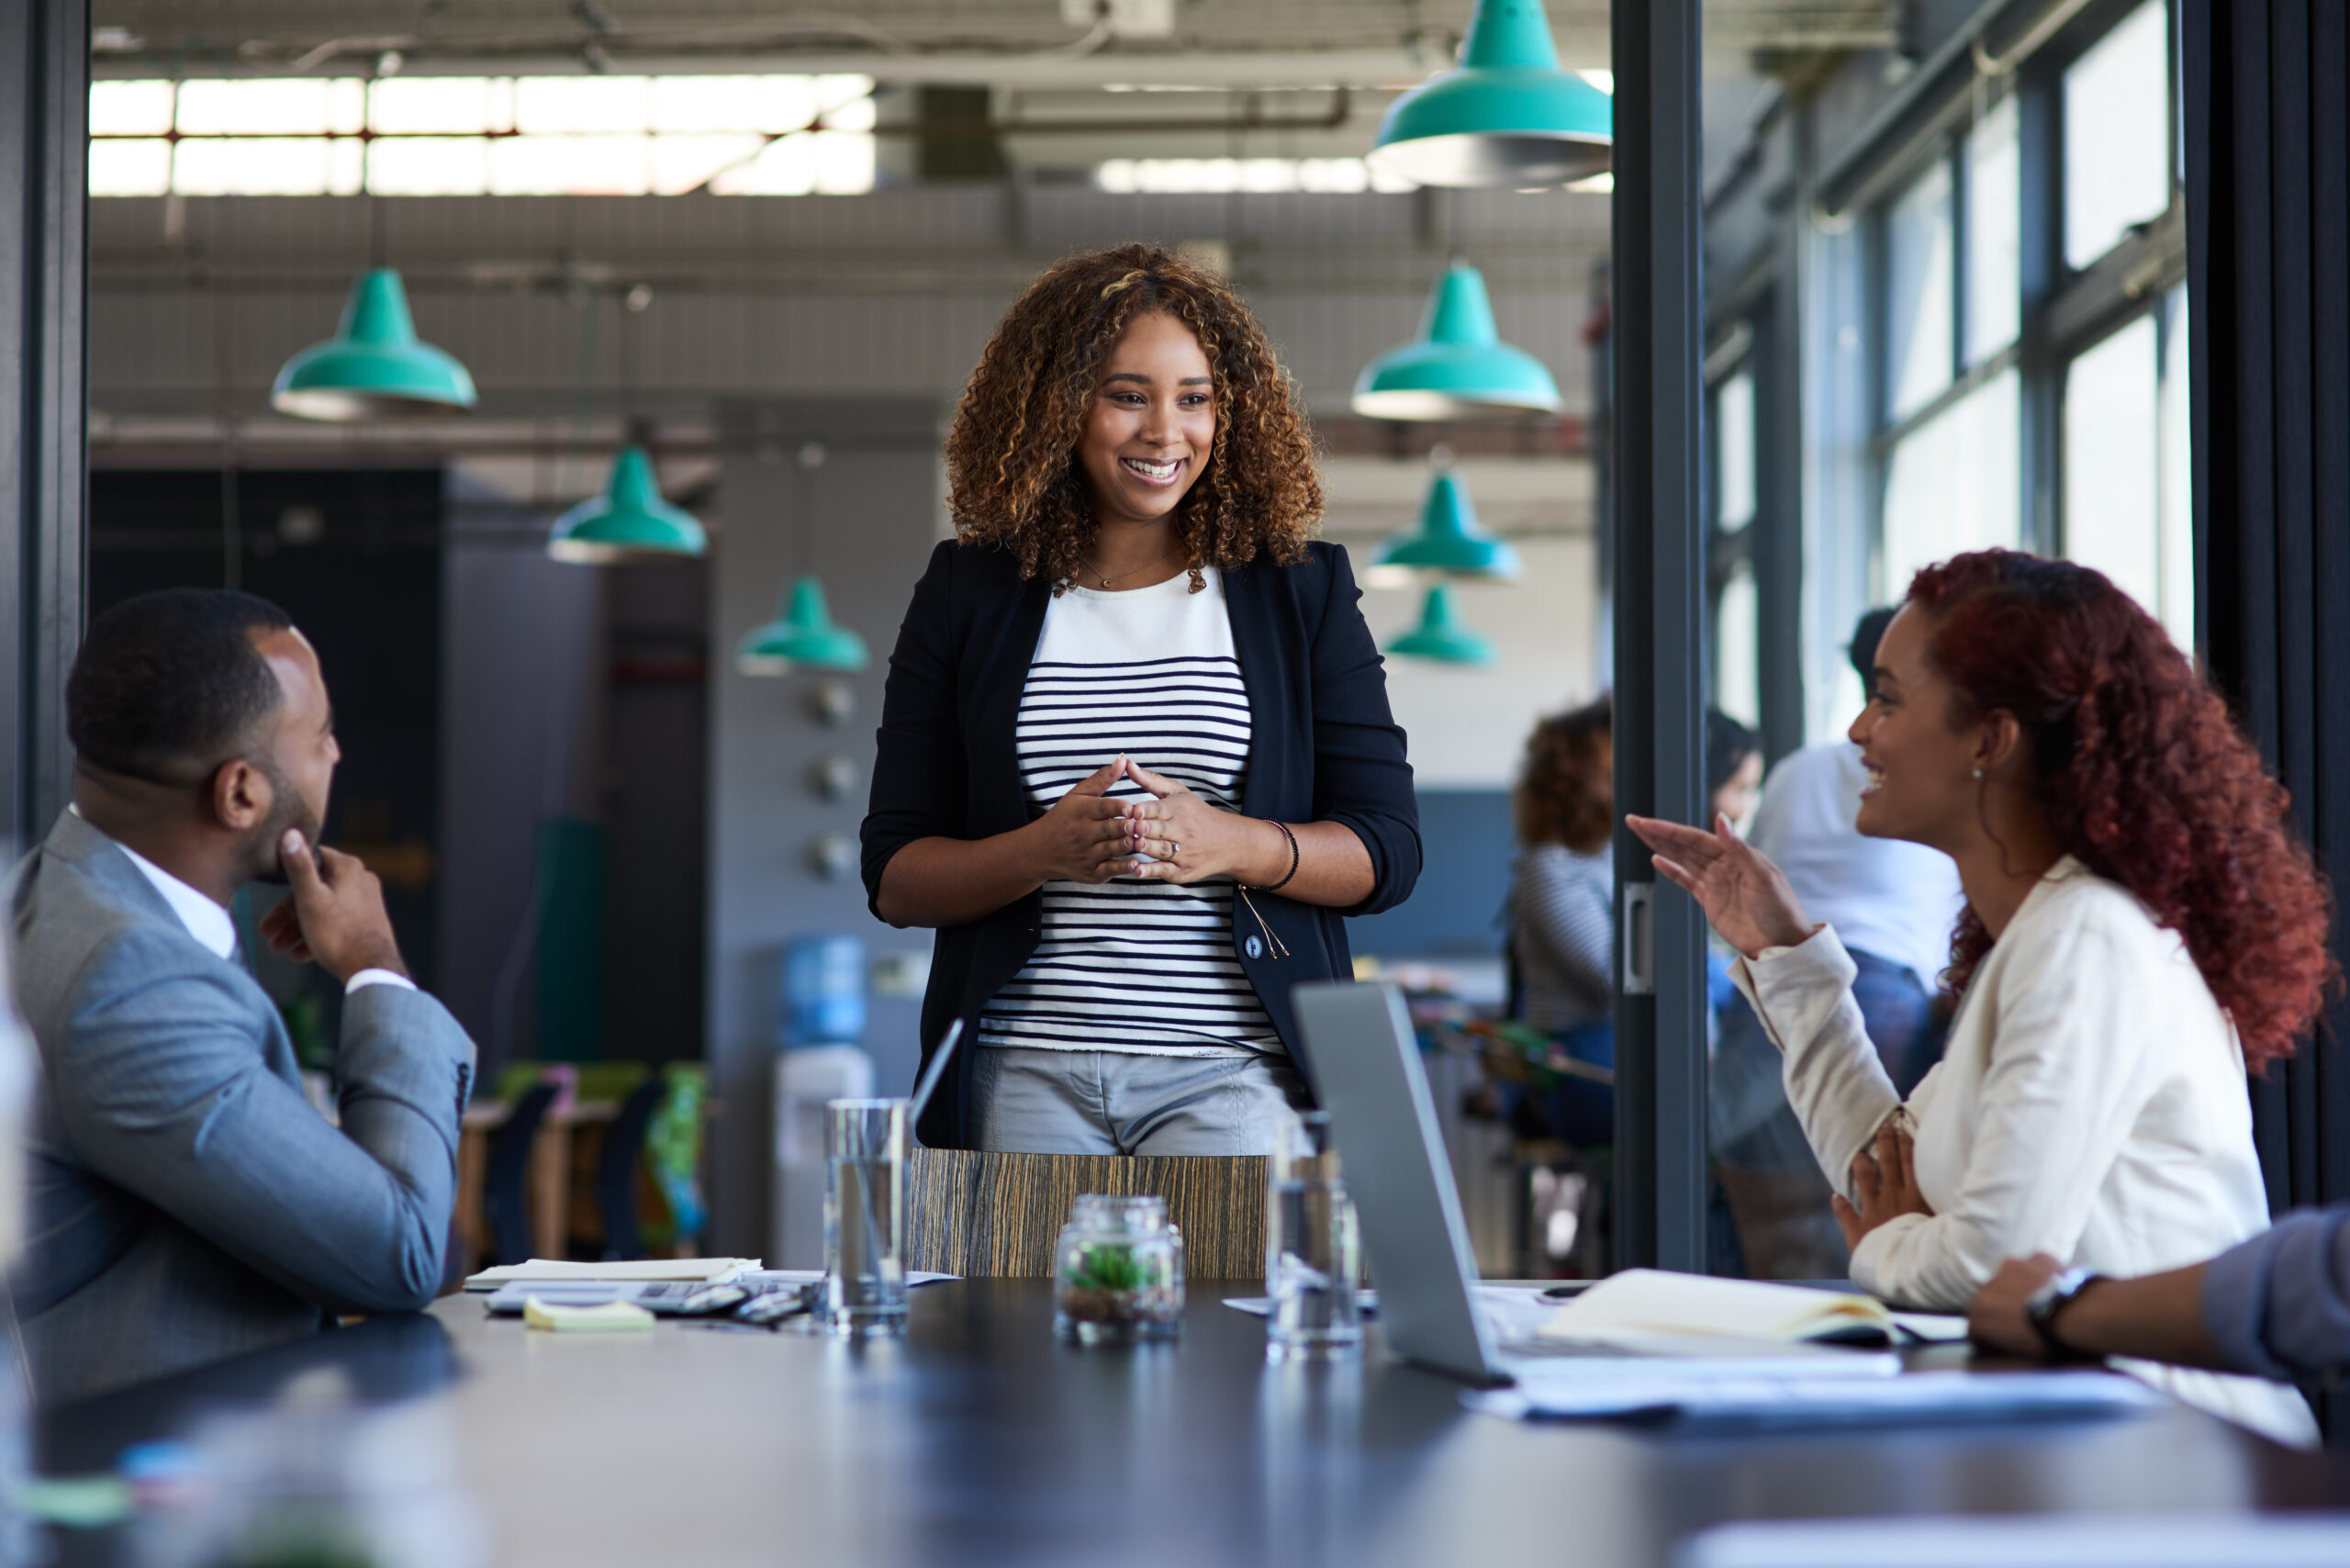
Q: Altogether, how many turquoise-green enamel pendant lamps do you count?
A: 7